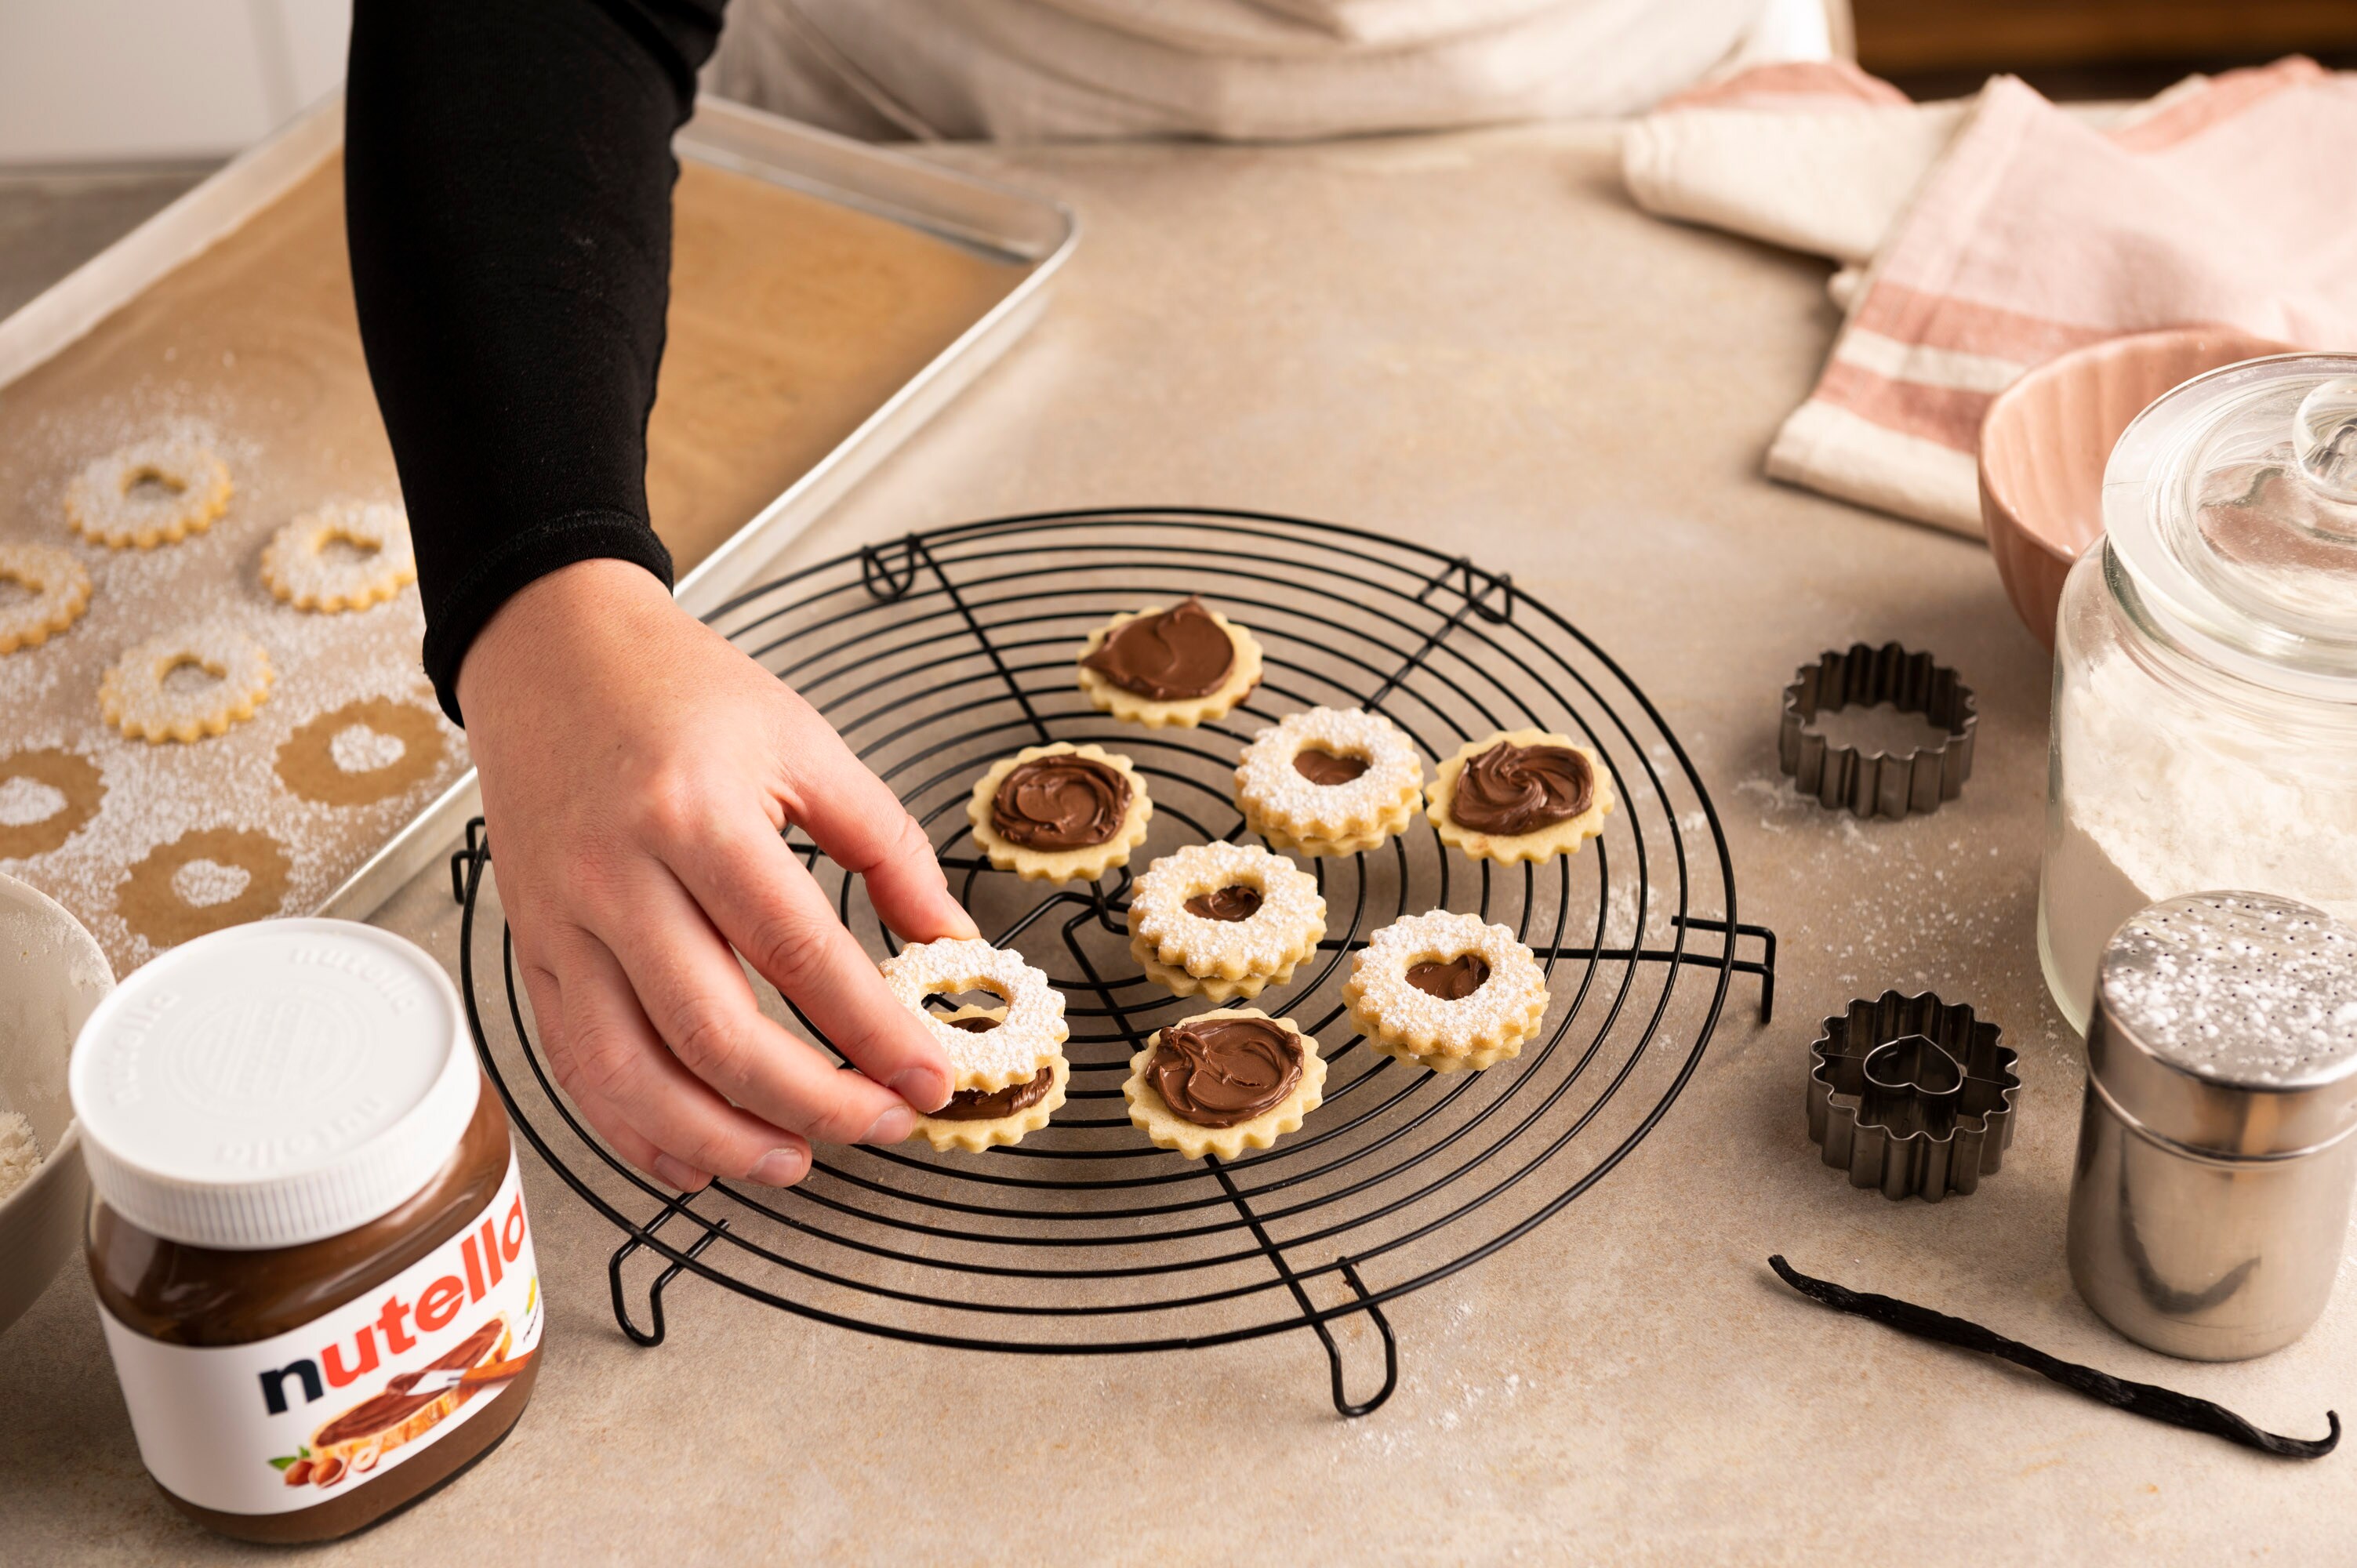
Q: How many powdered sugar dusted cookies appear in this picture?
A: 8